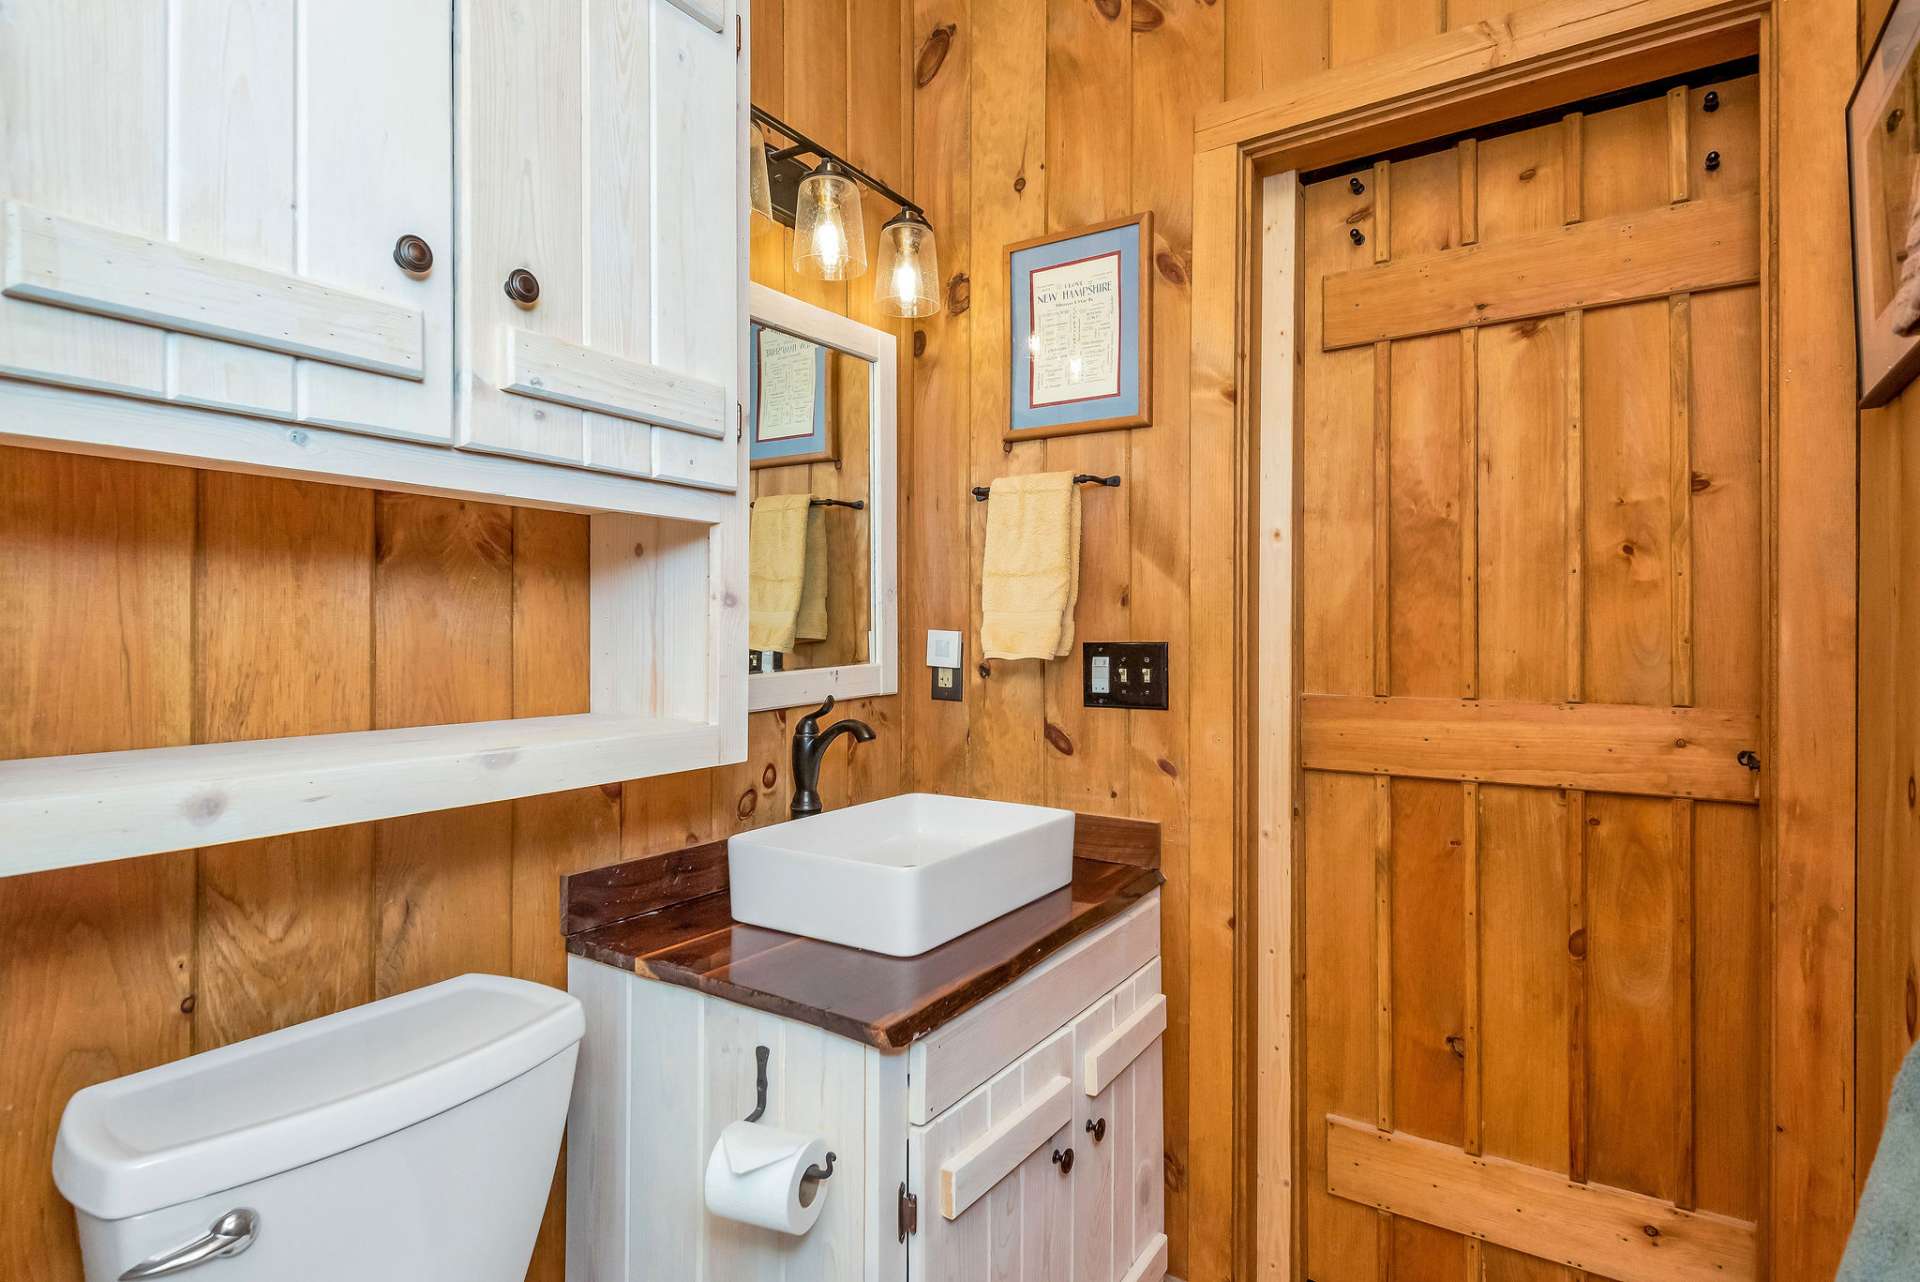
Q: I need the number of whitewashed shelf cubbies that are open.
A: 1